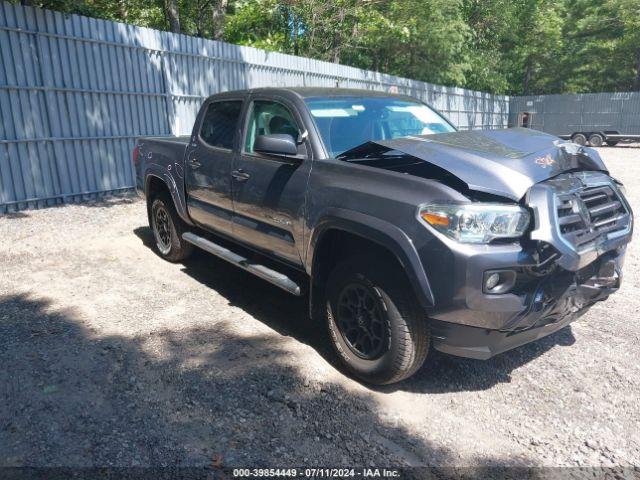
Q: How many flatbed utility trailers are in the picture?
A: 1